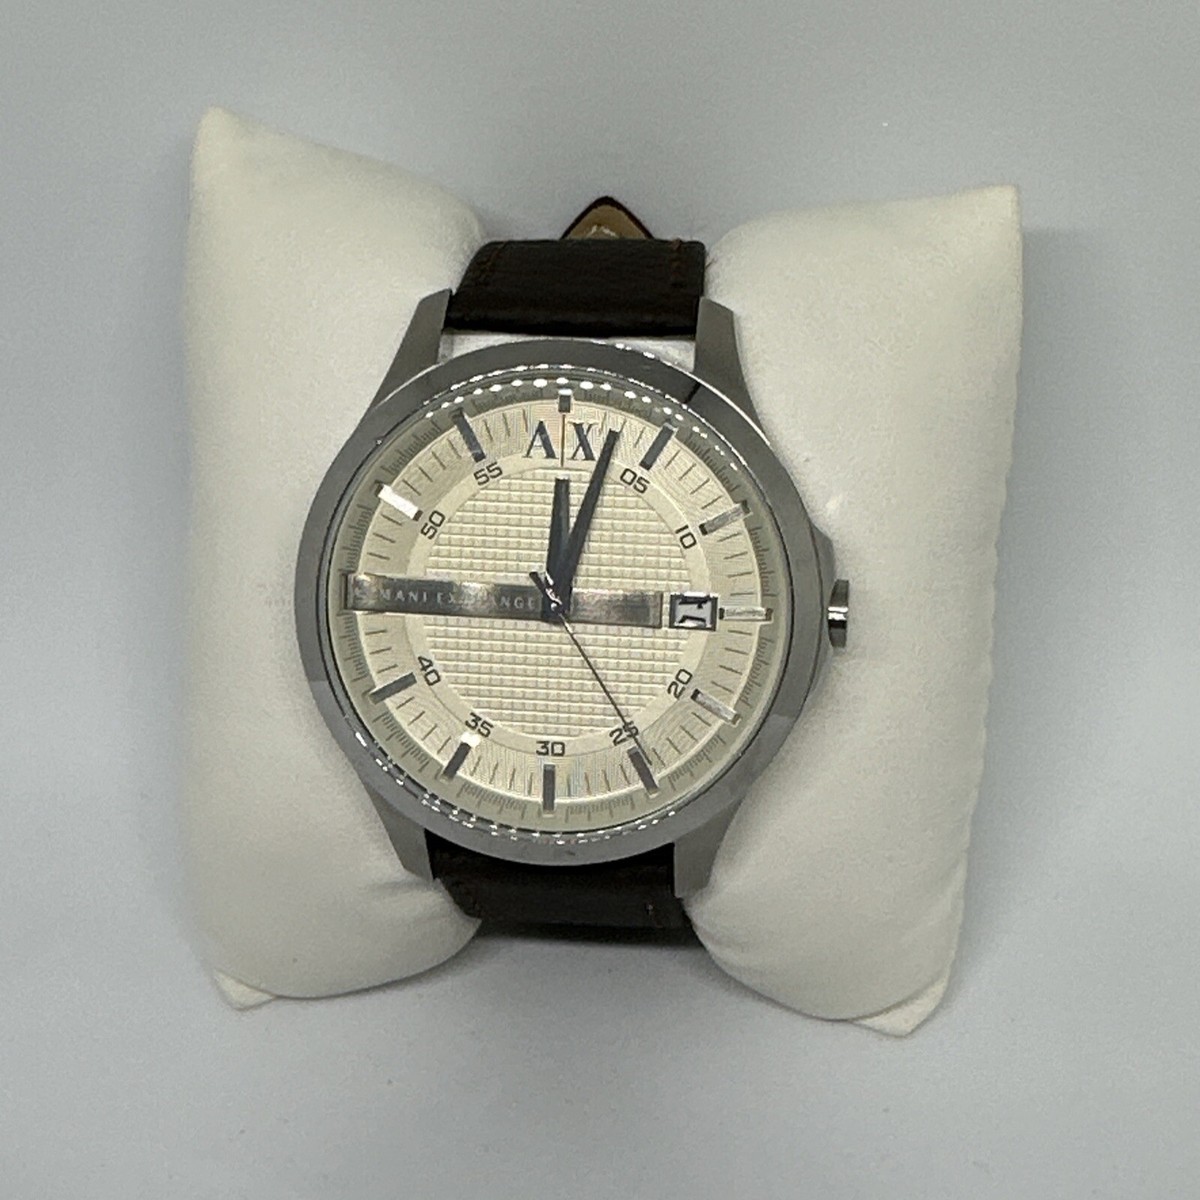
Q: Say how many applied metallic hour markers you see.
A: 11